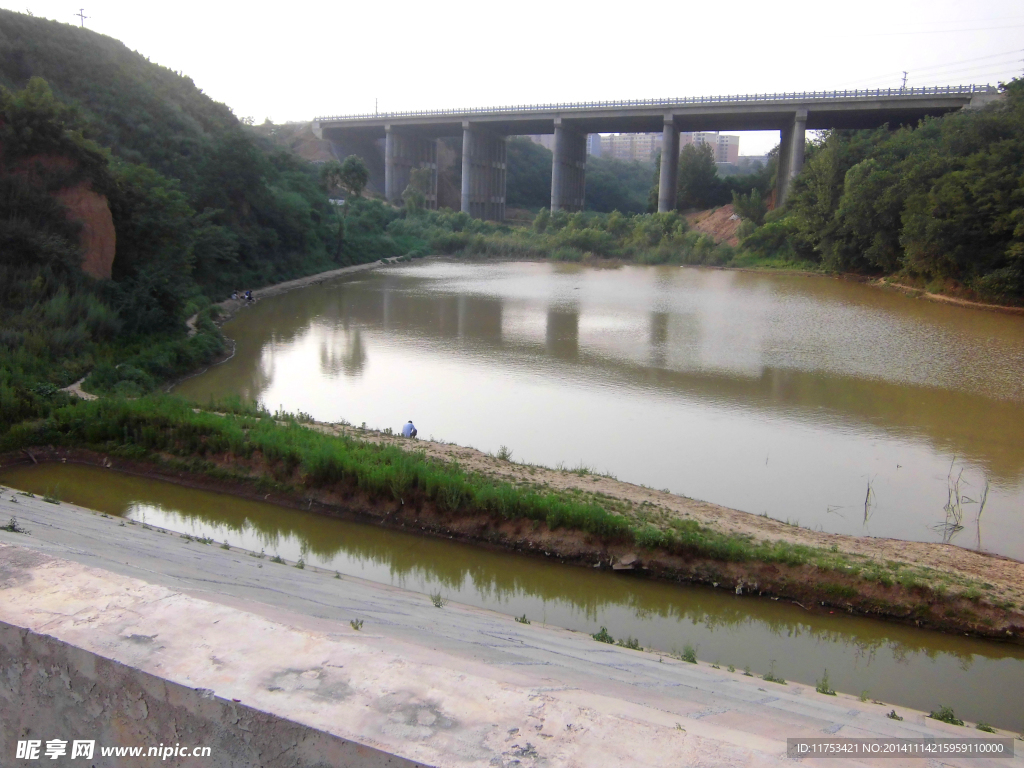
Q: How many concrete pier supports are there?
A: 5